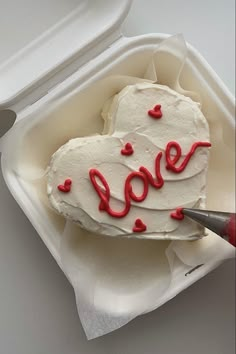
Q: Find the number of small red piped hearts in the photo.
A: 5